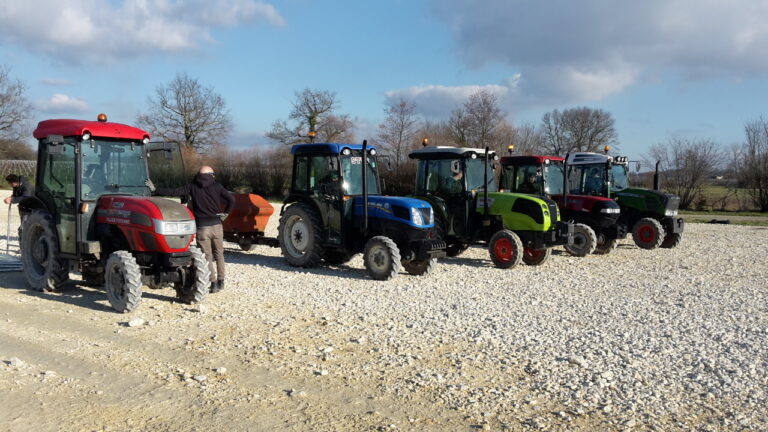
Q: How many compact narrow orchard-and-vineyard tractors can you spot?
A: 5